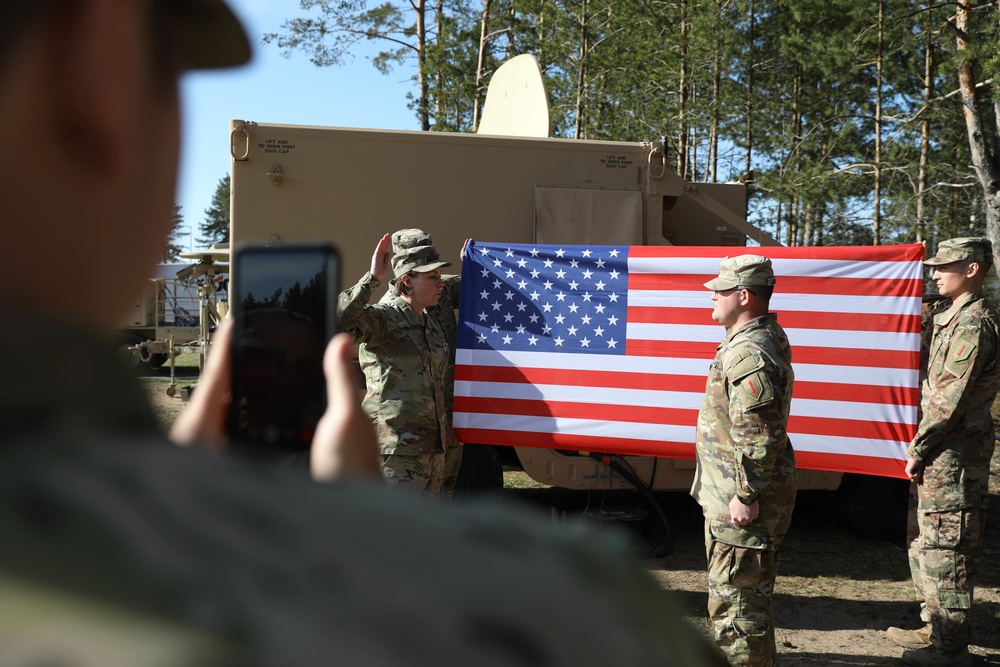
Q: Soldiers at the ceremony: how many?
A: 5